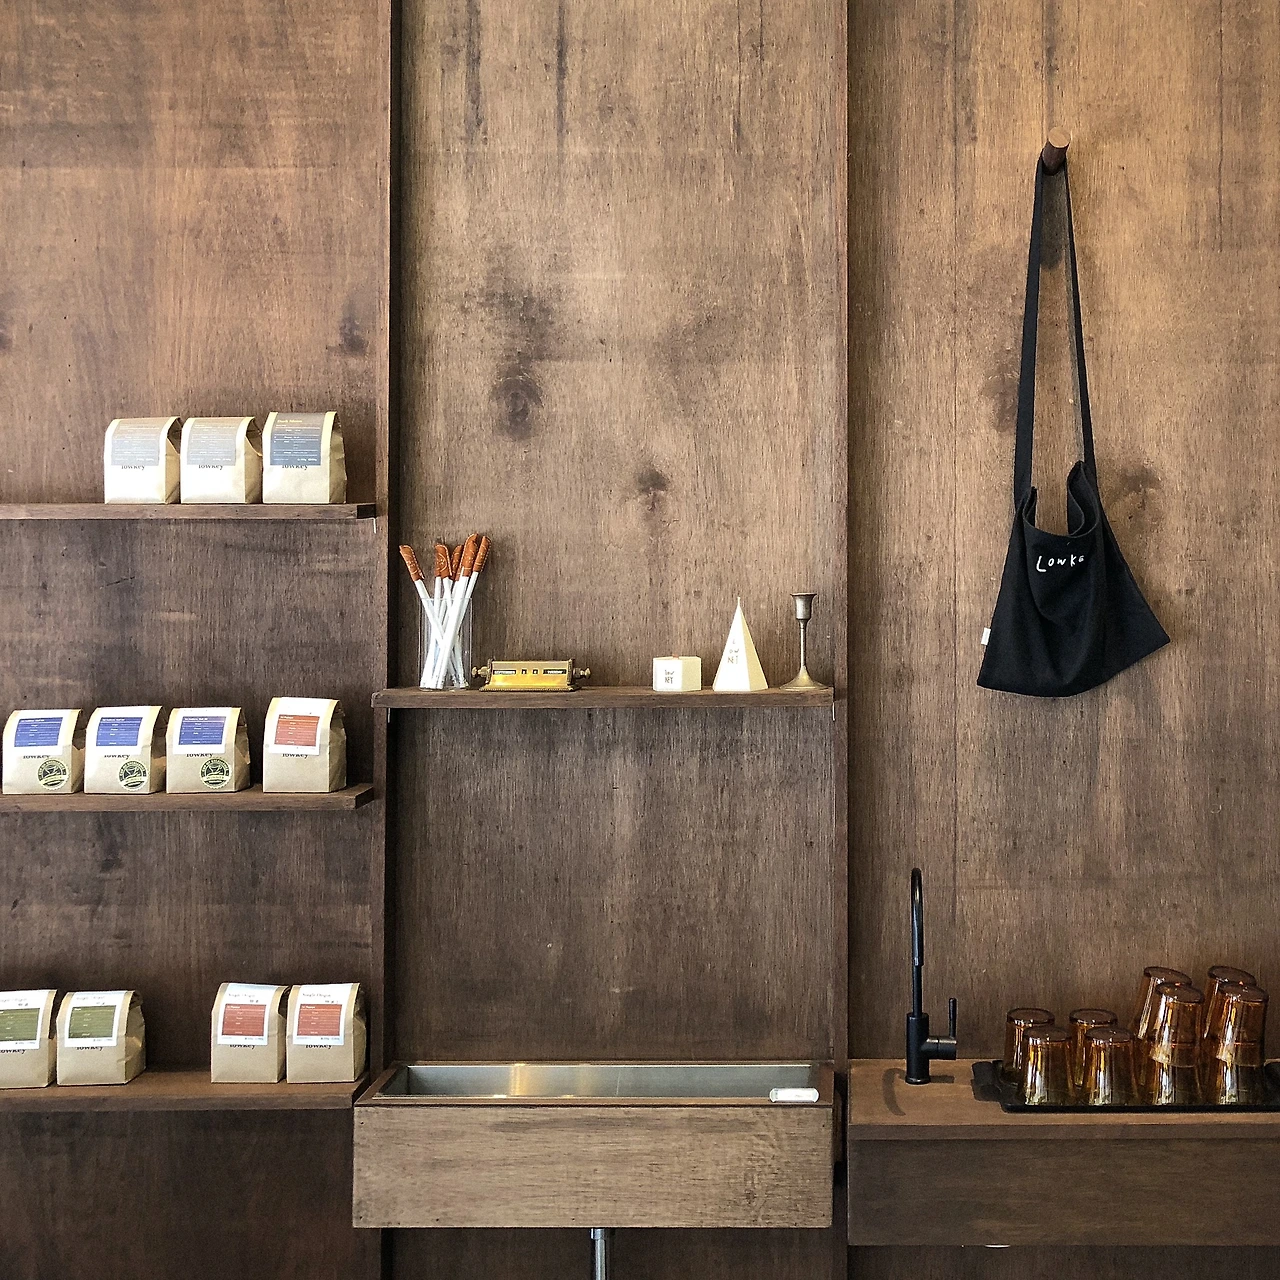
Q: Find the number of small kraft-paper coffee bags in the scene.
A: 11